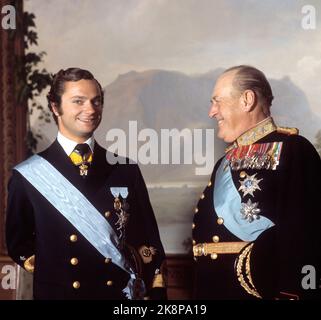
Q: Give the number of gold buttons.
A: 15